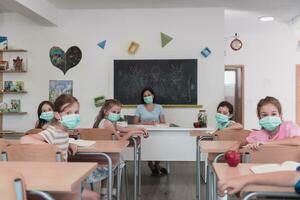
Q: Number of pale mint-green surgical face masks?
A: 6